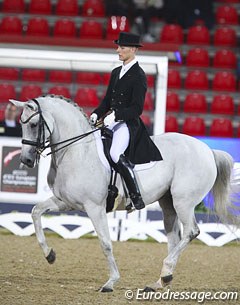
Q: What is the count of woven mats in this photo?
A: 0